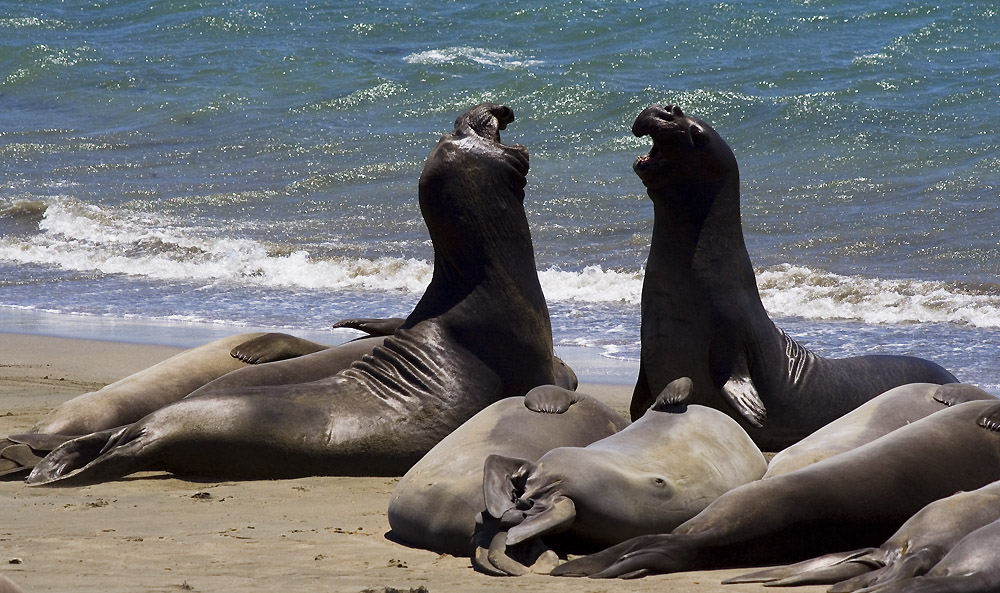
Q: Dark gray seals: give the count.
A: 2